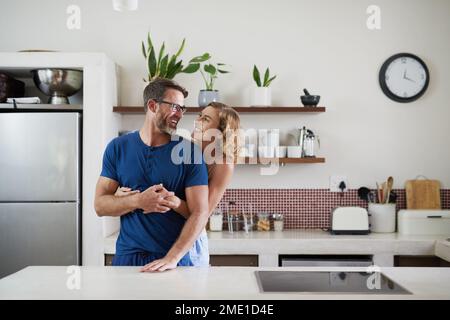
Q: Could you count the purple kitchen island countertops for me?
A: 0